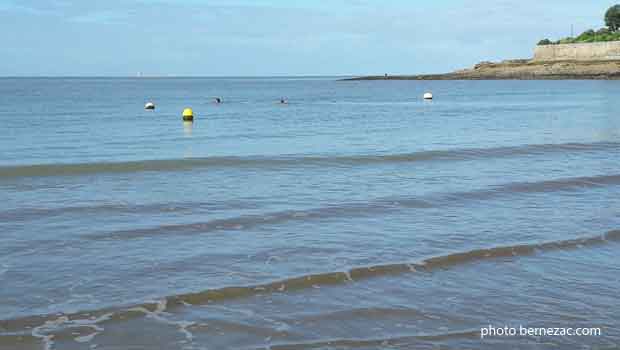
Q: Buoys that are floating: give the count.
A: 3